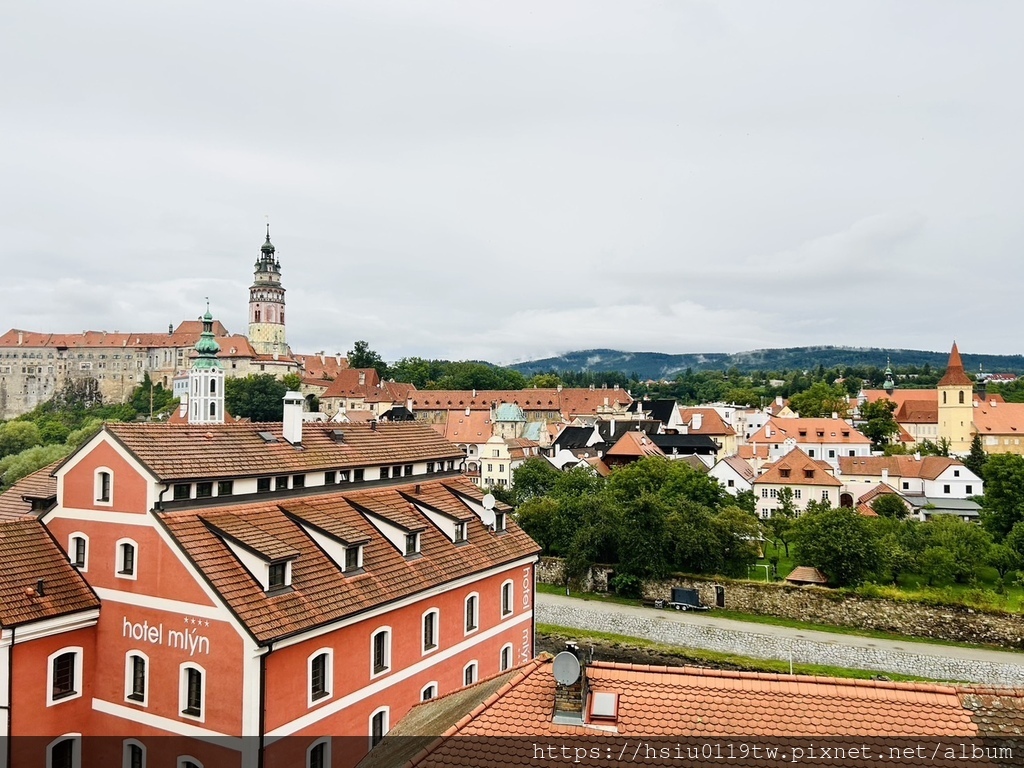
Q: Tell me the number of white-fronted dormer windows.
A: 5